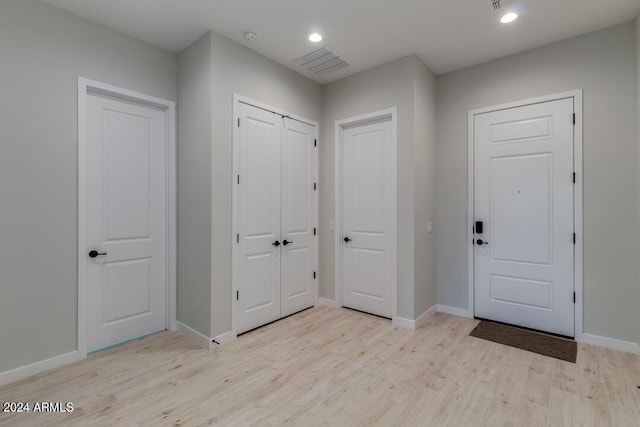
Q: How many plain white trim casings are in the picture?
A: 4